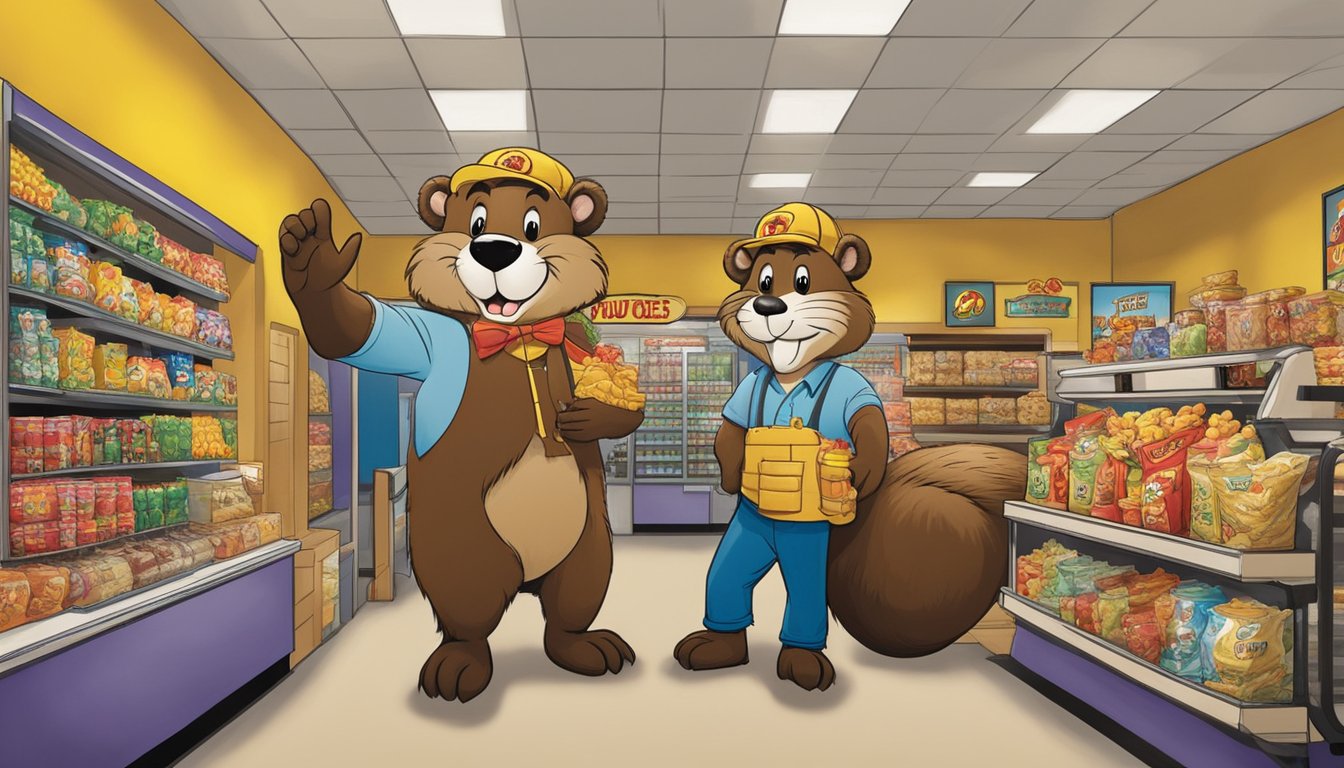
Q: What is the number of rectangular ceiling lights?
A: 7